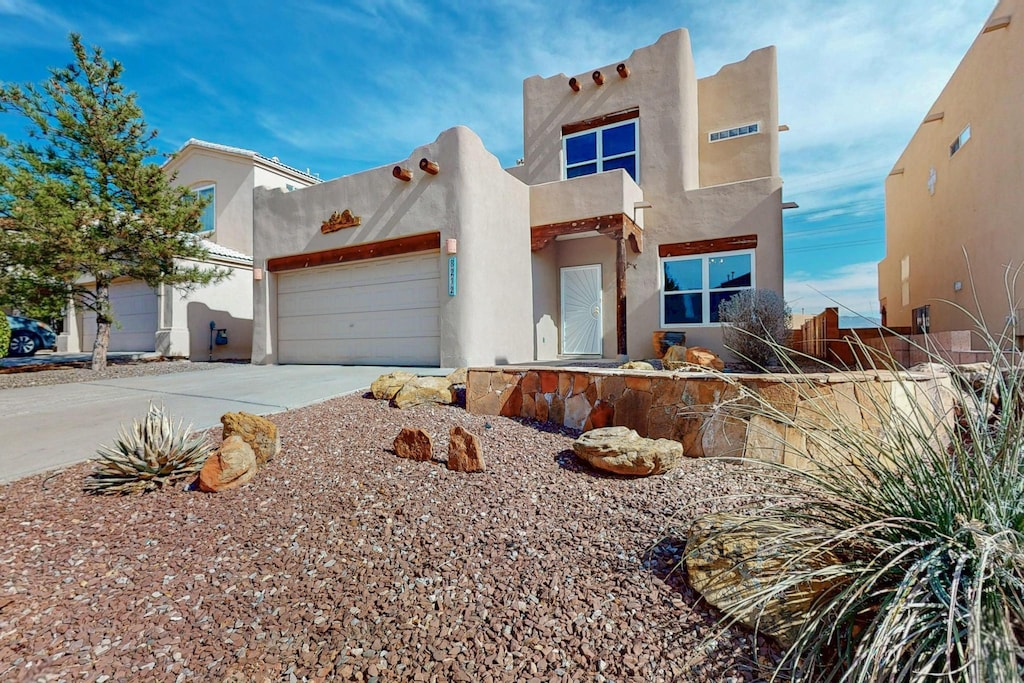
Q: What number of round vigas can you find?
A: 5